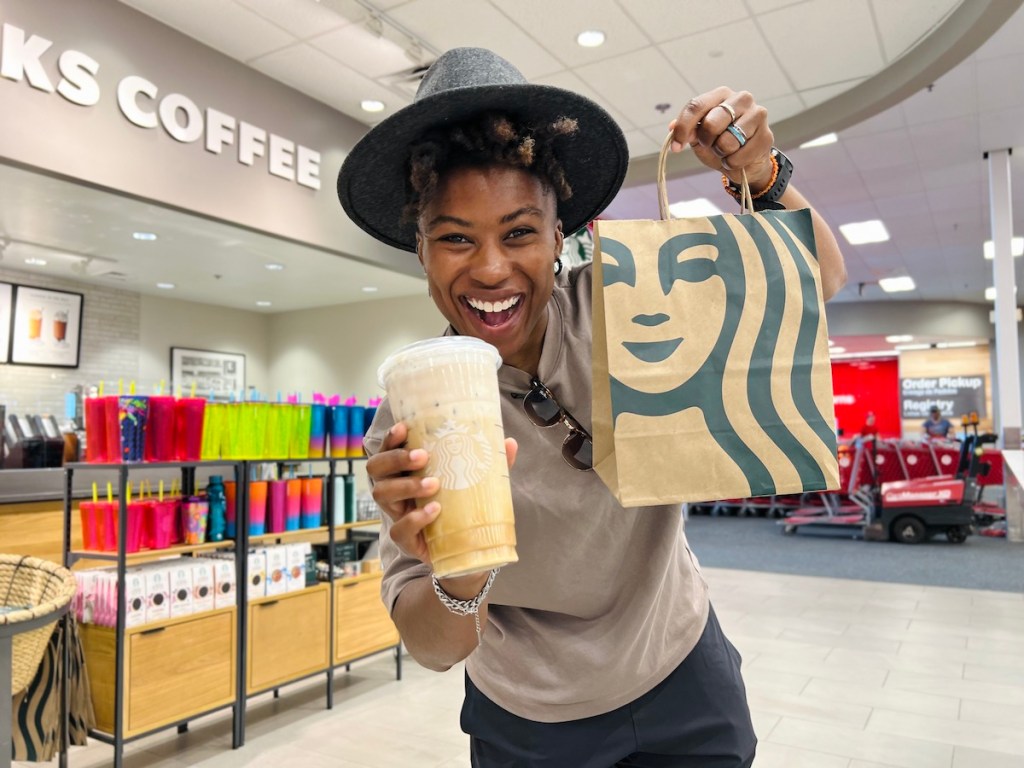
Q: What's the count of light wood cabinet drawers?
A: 3